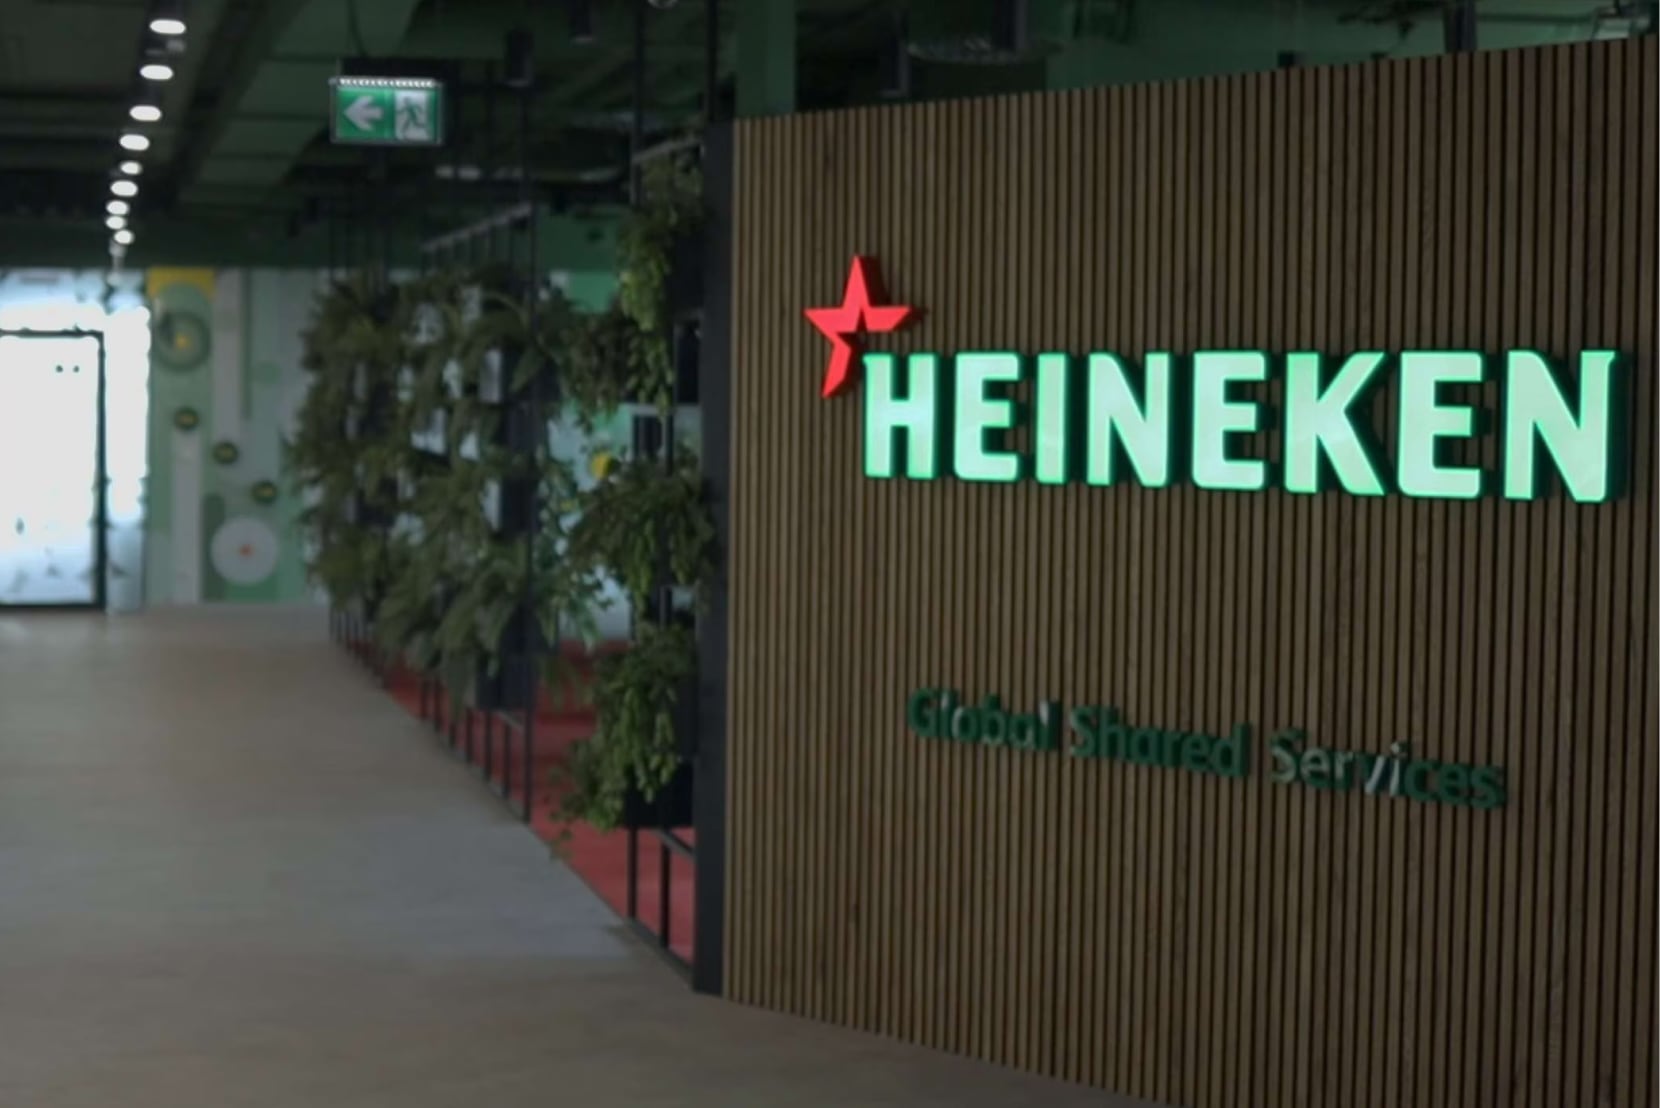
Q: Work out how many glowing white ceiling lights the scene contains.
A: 9